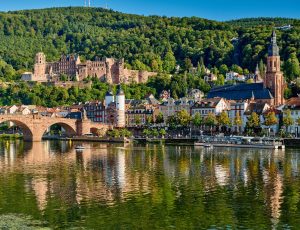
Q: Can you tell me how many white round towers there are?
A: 2